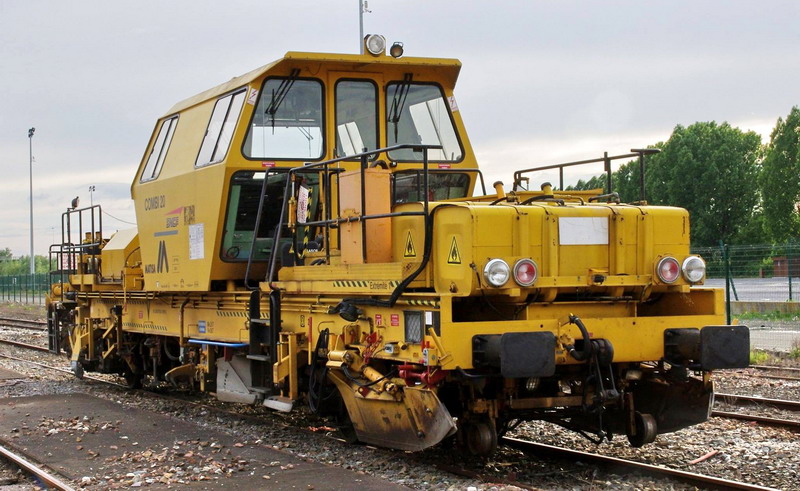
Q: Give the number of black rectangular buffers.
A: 2